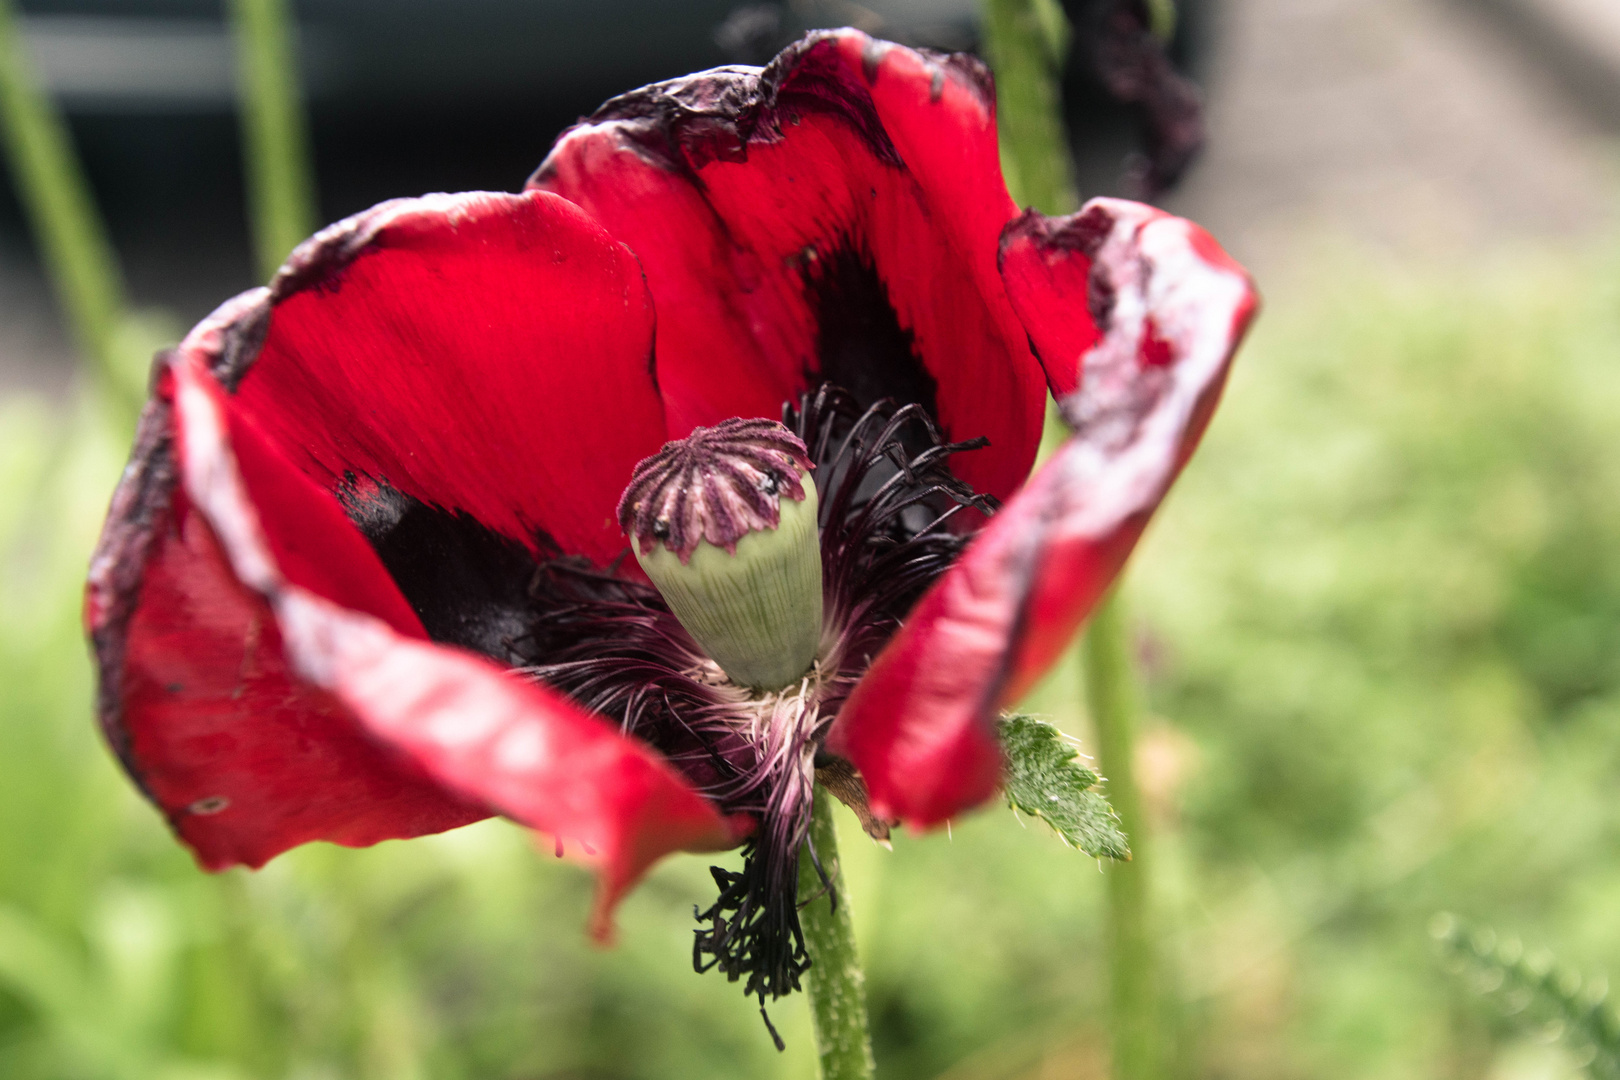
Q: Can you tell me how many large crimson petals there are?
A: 4